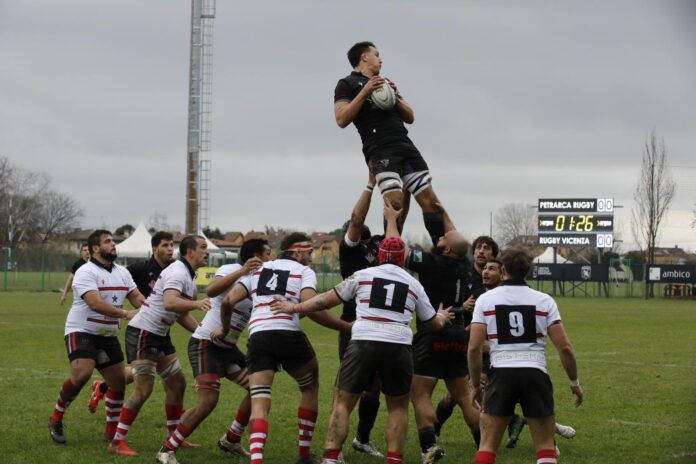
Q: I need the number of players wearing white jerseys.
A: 6